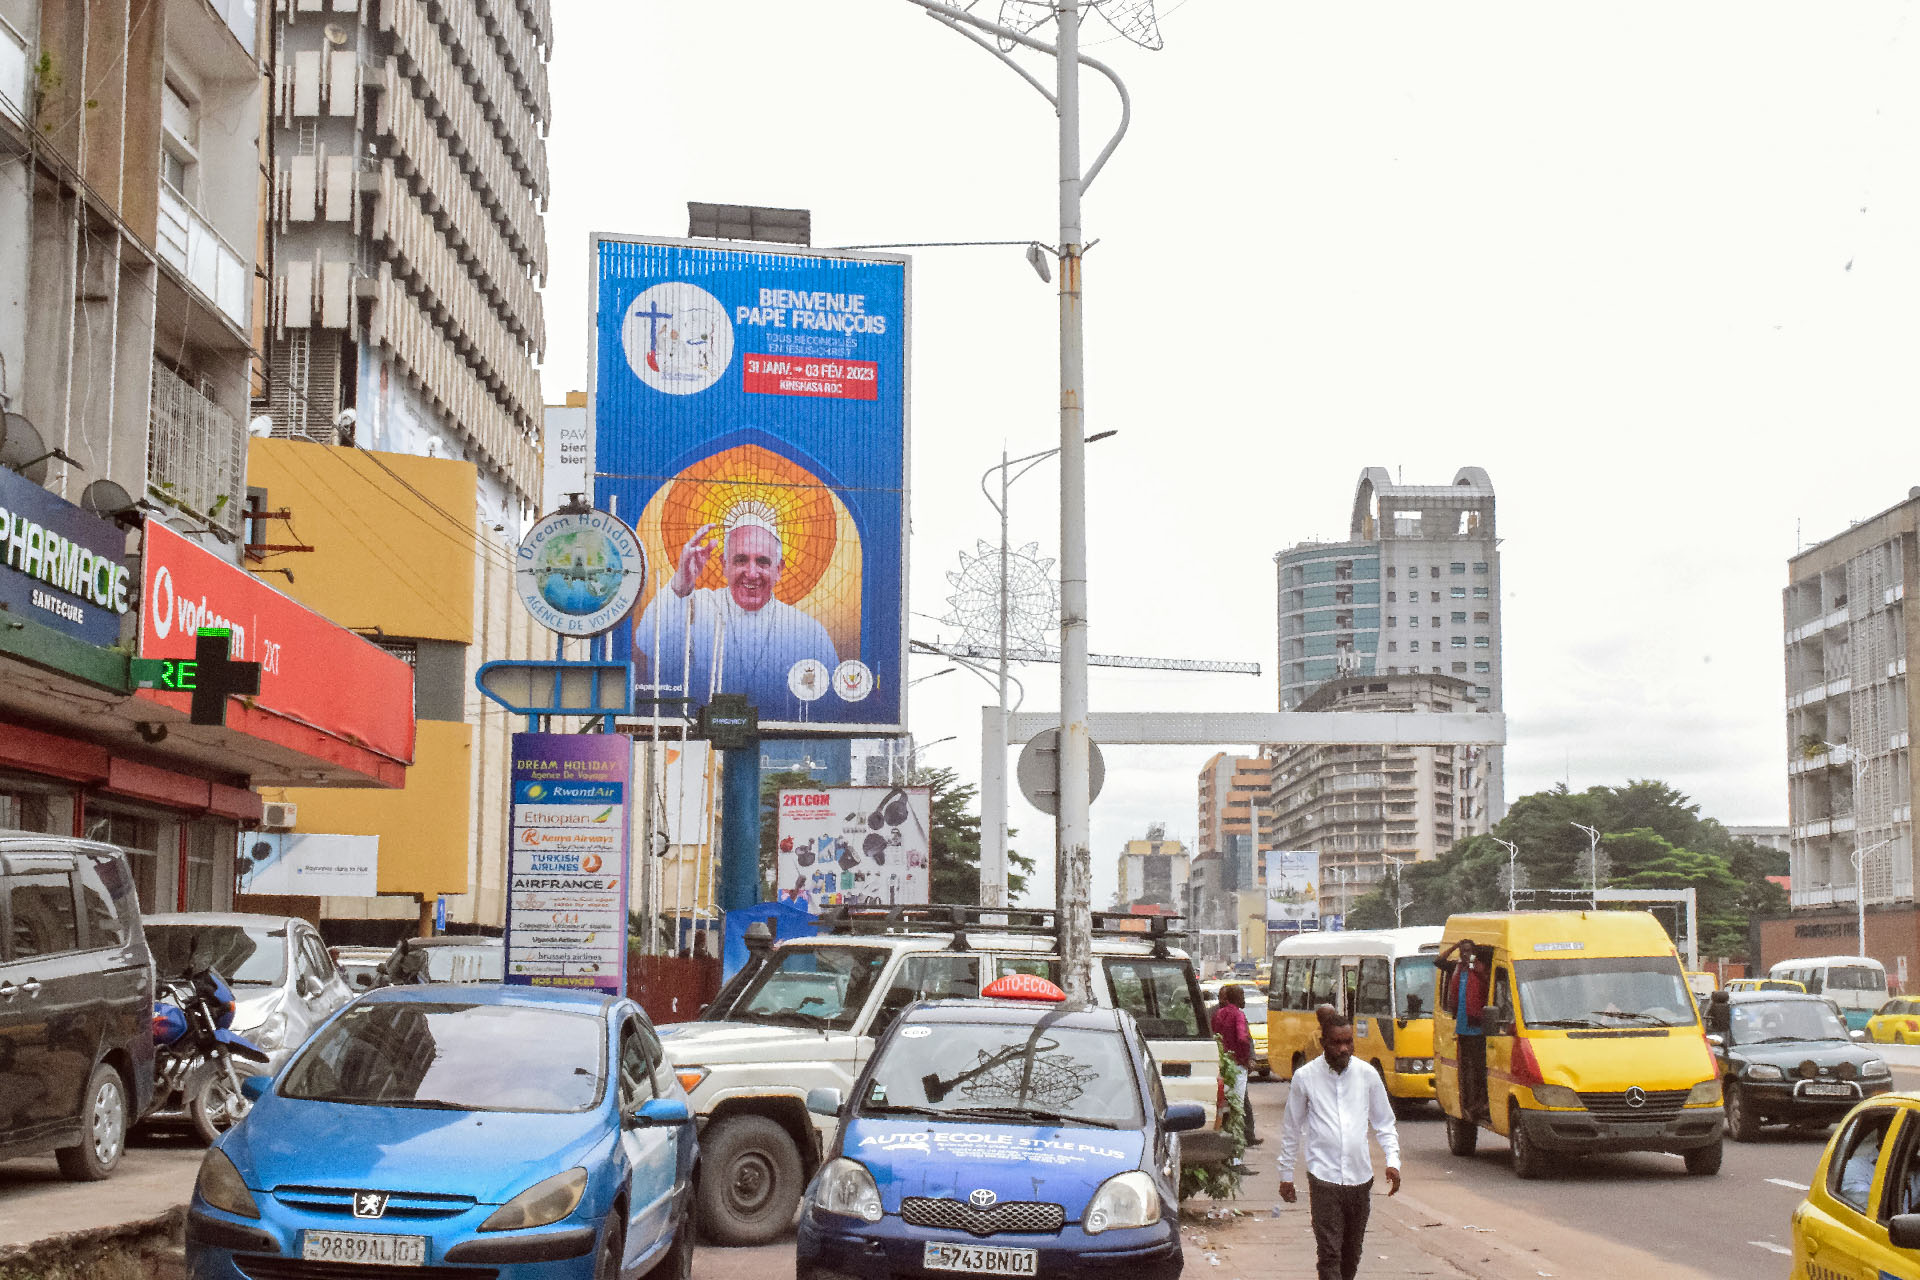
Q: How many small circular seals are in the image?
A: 2